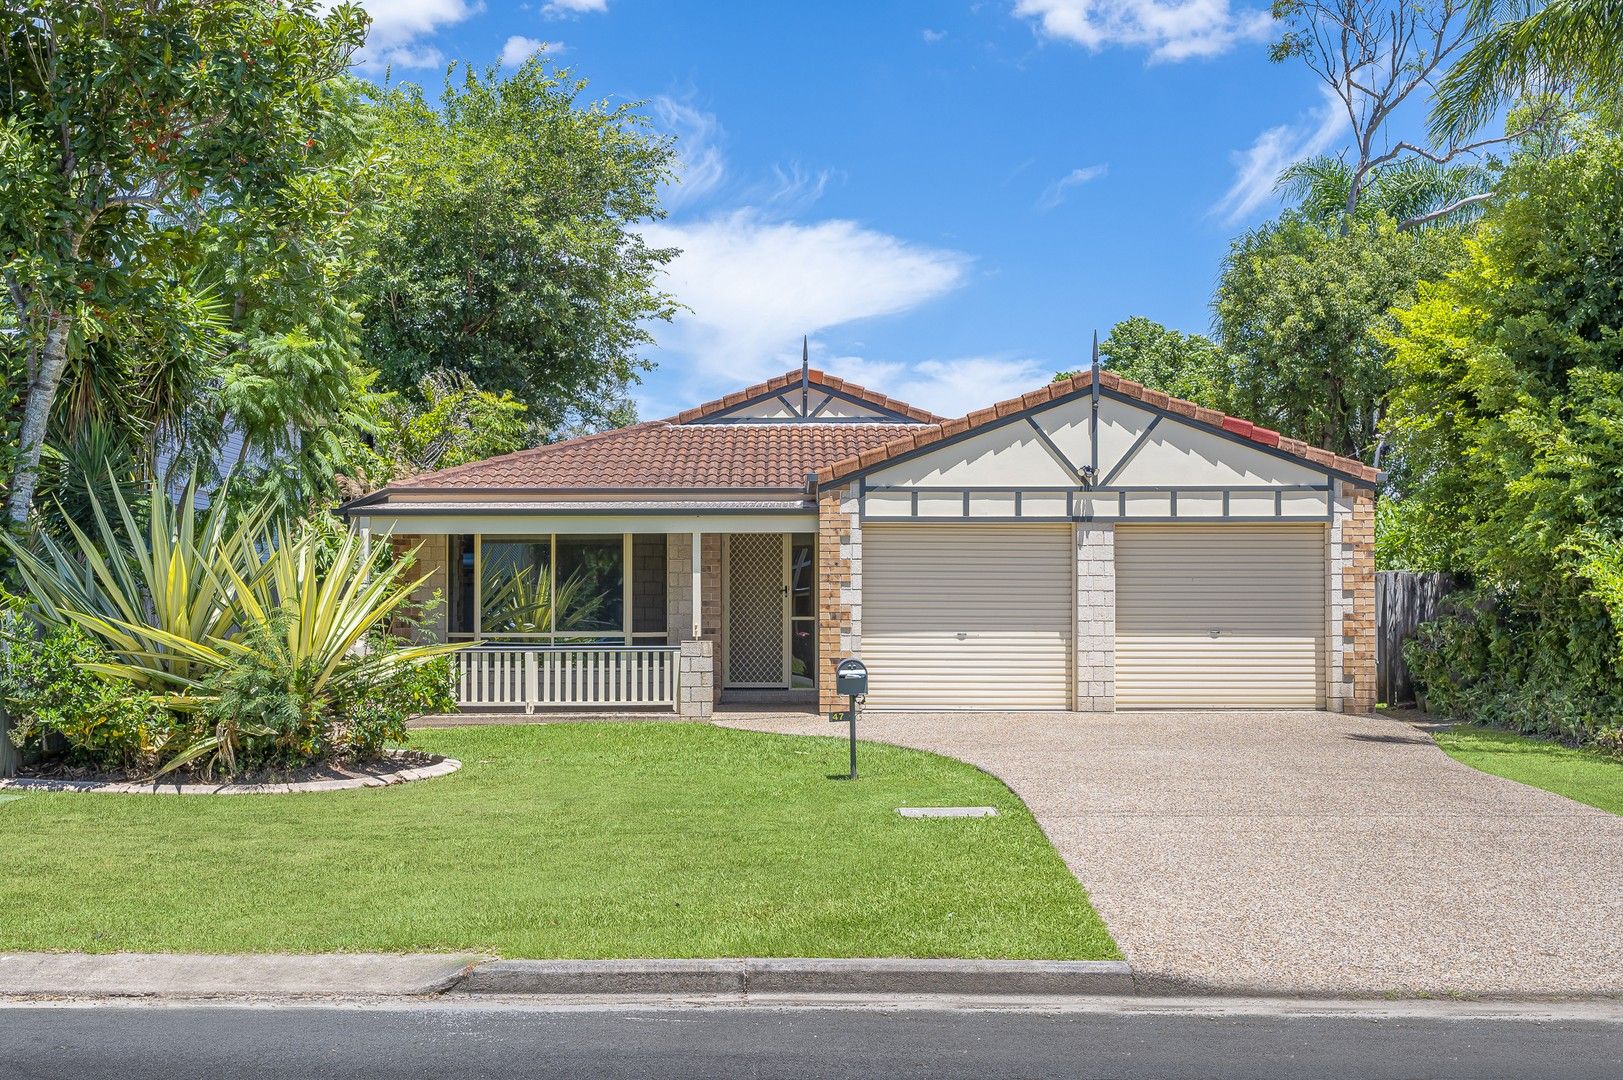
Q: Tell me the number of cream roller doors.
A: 2